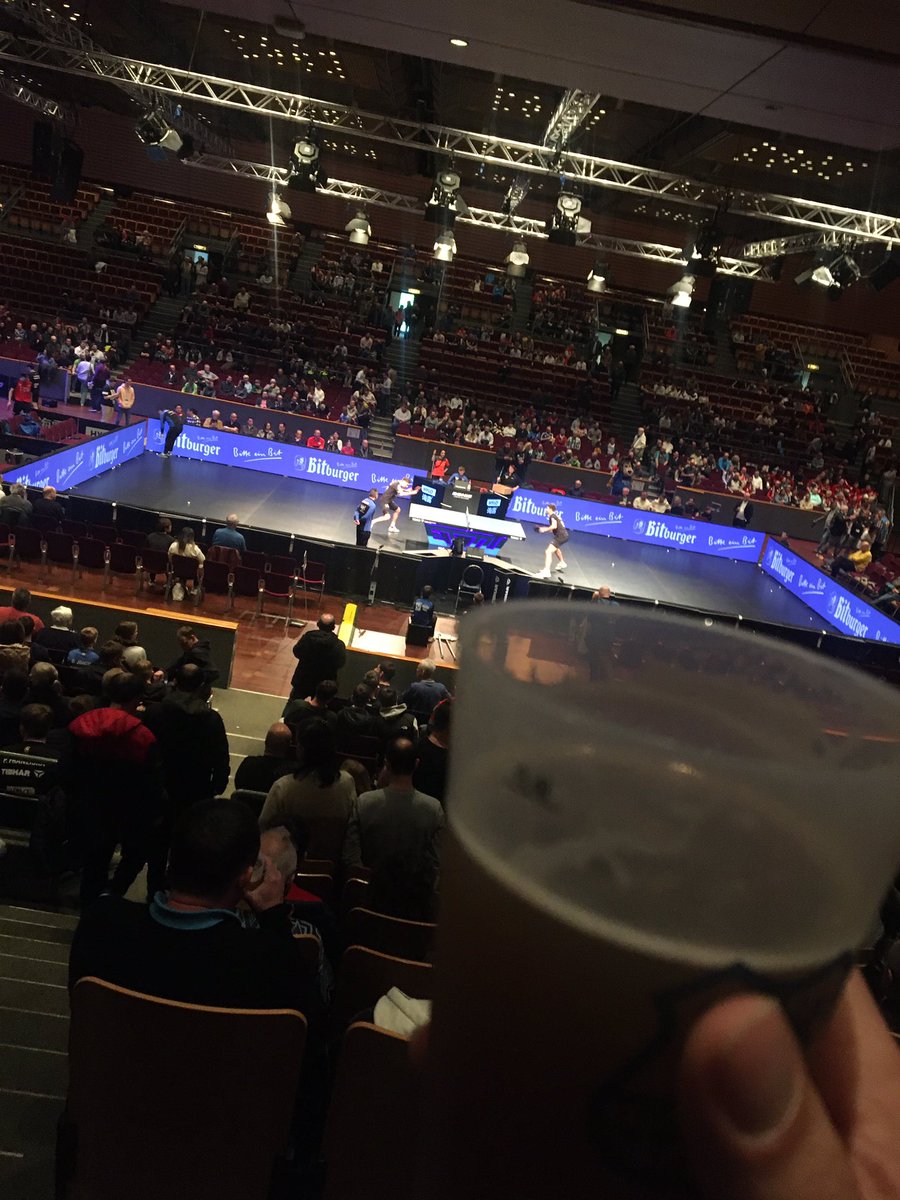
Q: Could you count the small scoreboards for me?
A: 2